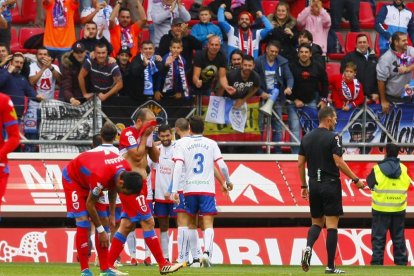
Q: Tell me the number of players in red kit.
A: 3